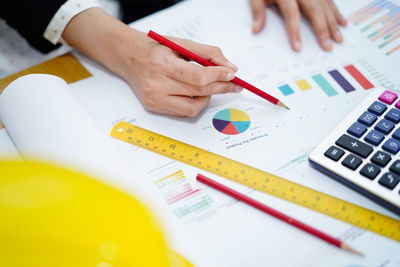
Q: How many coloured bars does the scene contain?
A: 5